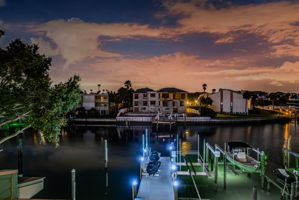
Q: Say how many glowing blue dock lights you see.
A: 6